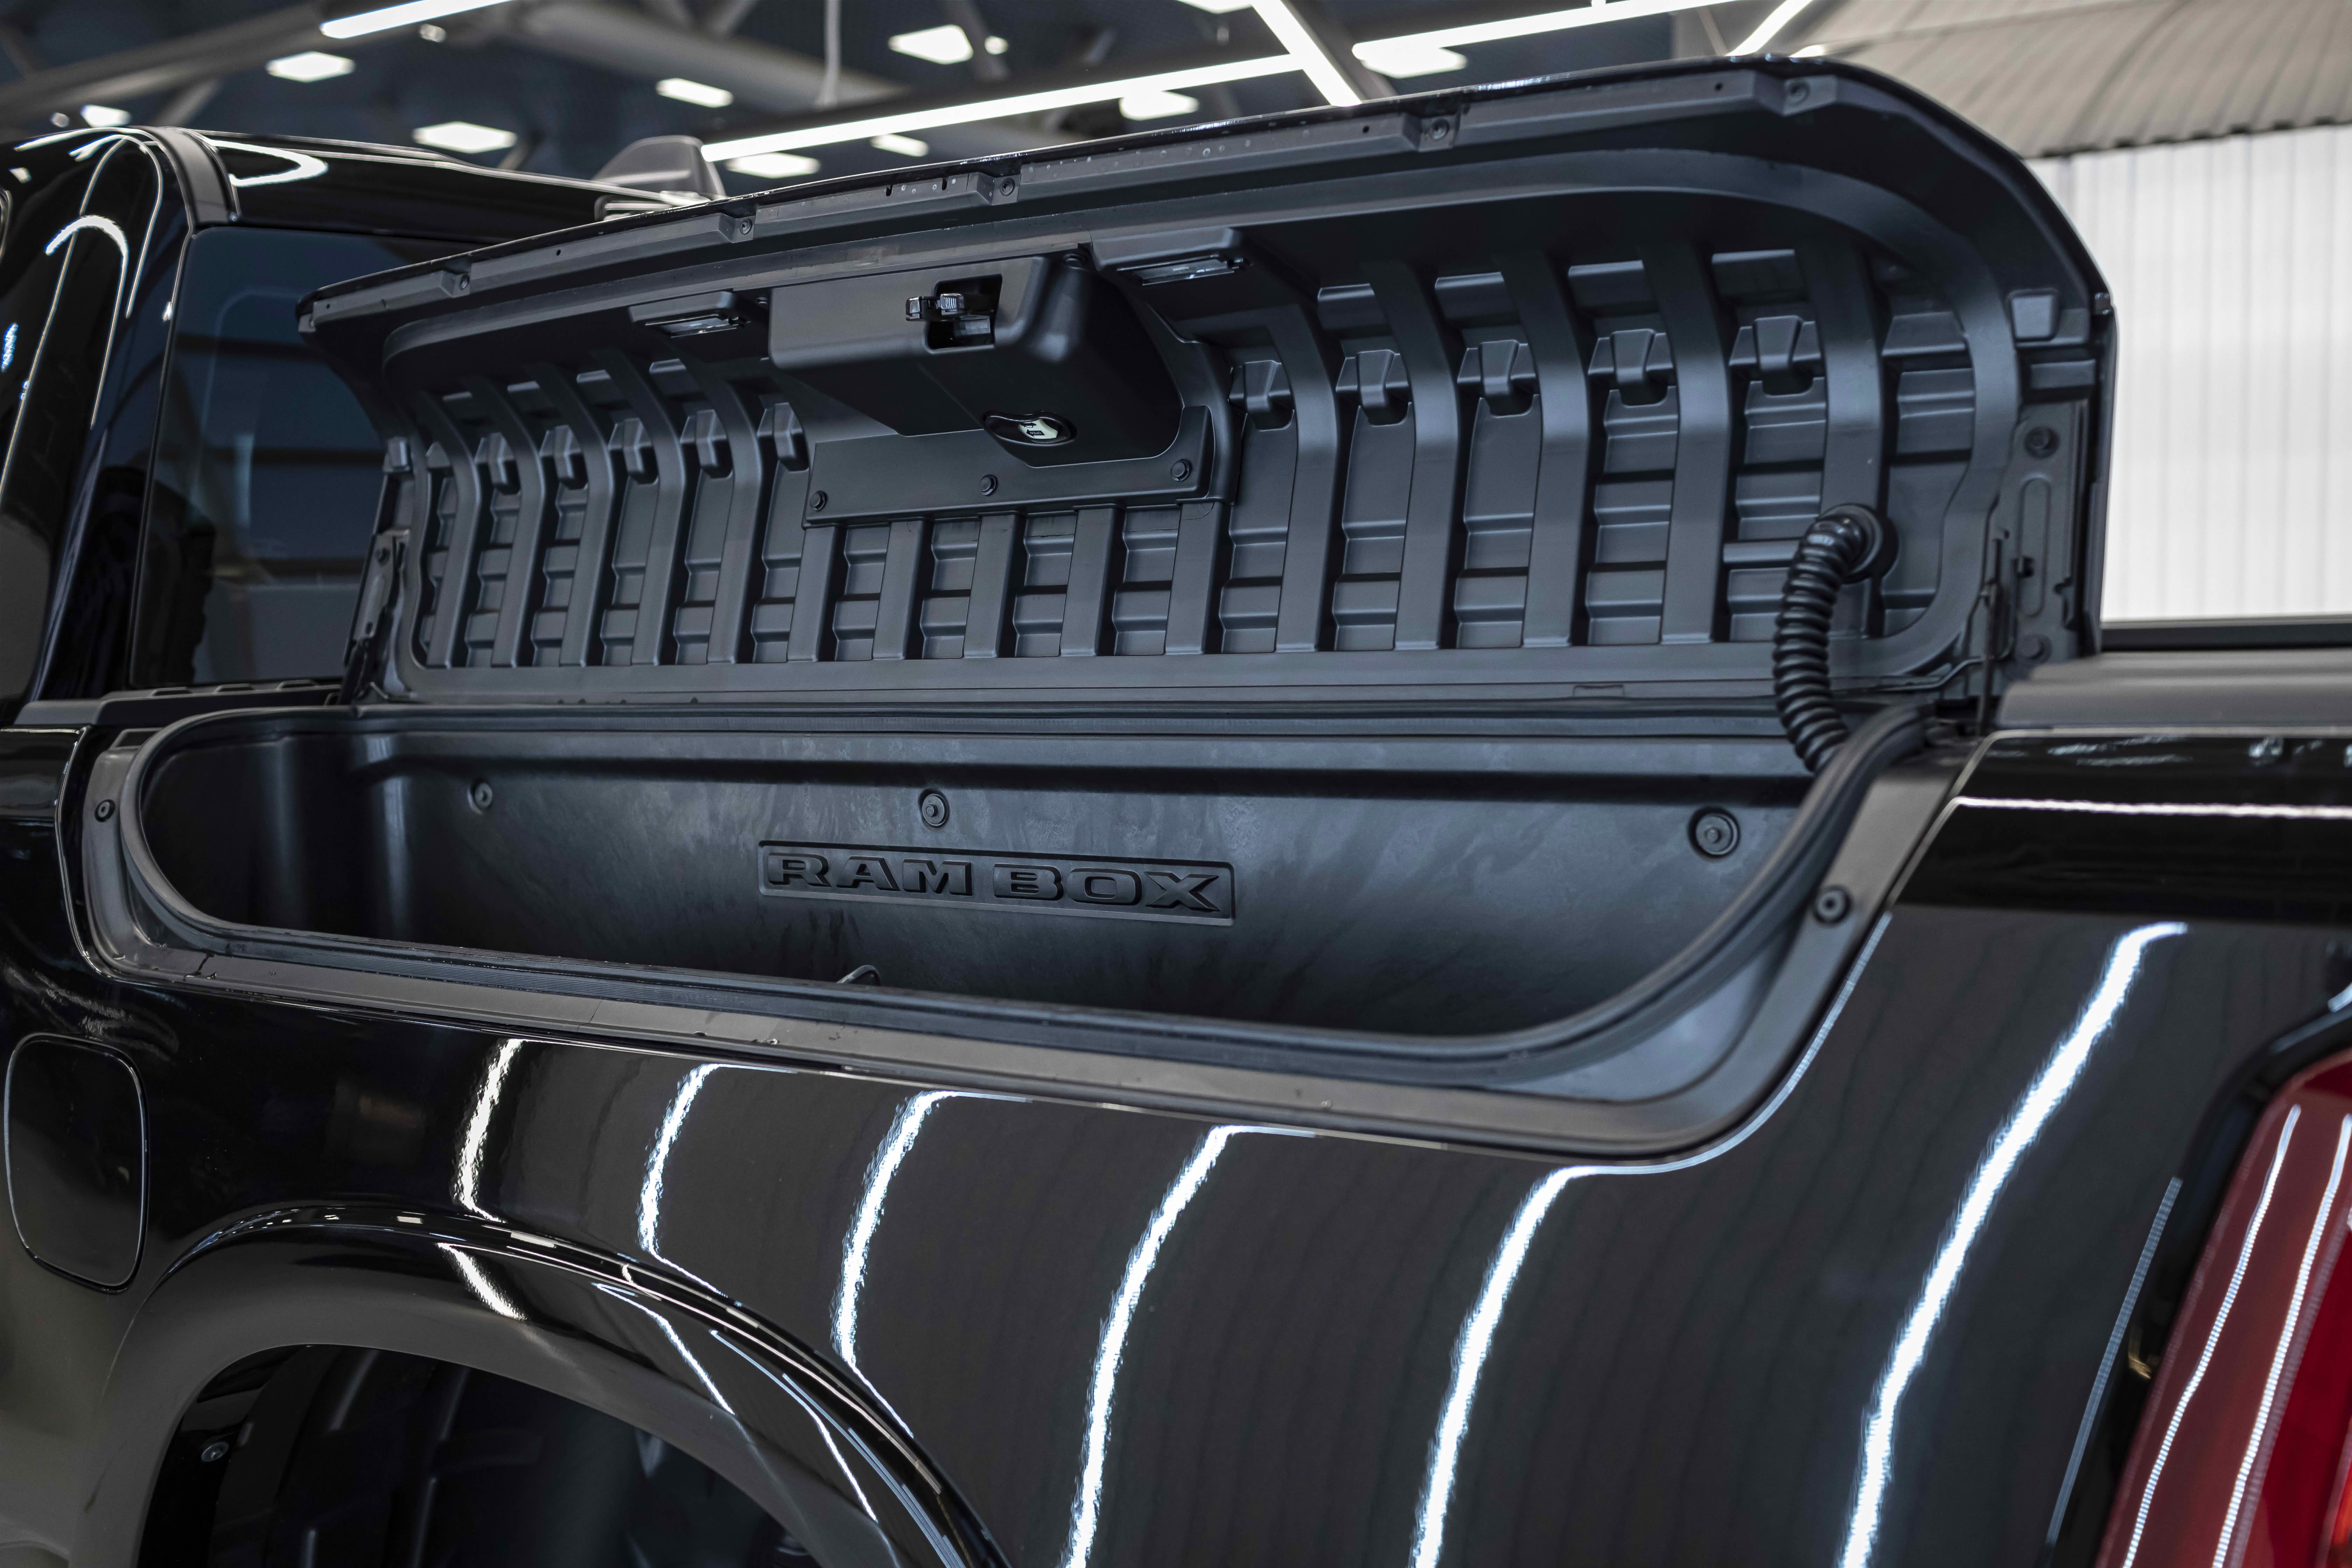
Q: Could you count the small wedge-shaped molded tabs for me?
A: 10